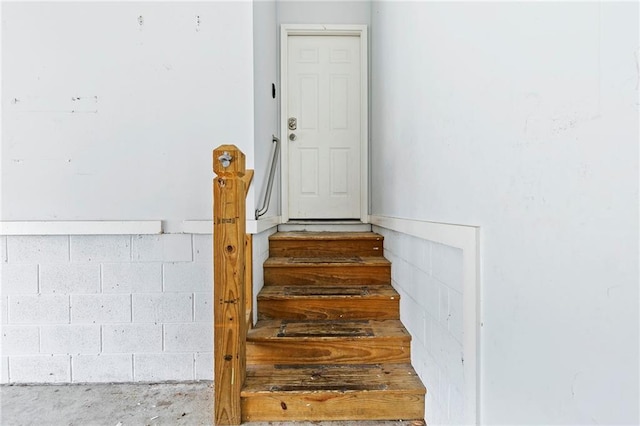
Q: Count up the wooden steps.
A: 5